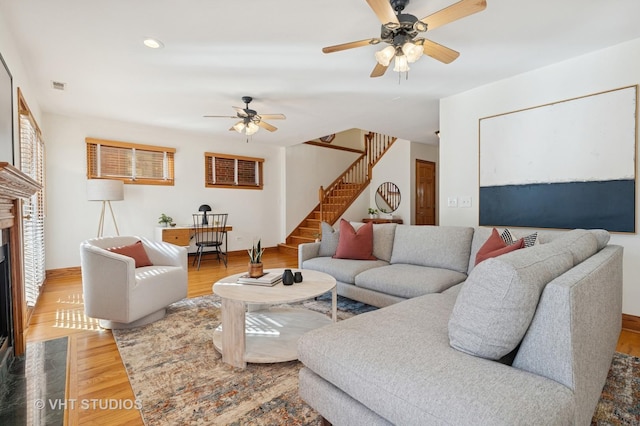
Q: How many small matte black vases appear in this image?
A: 2